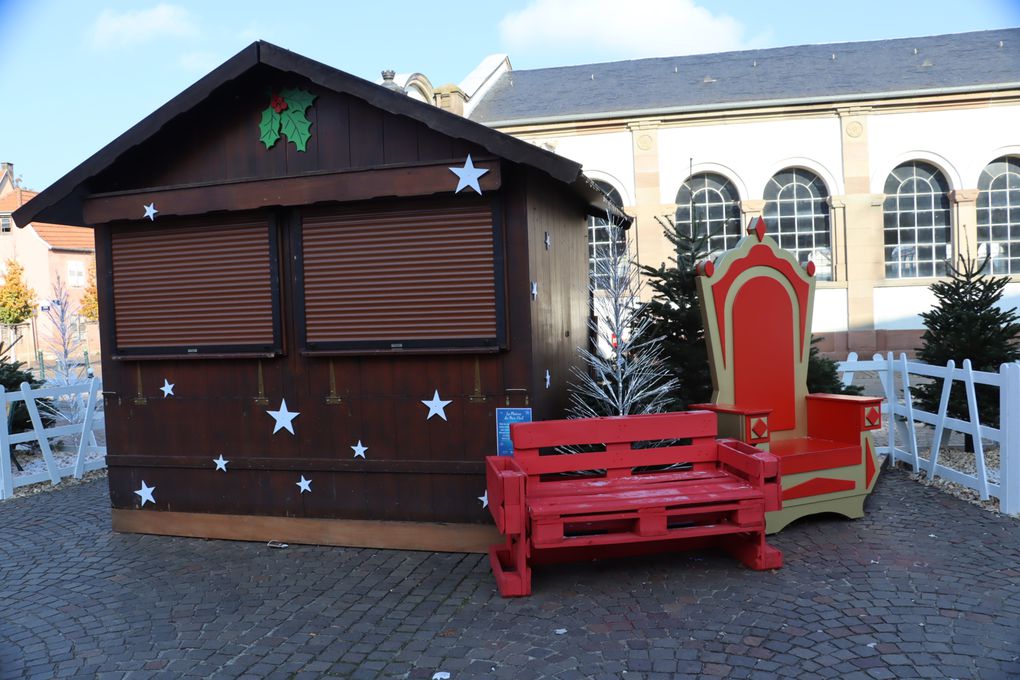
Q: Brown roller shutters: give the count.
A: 2